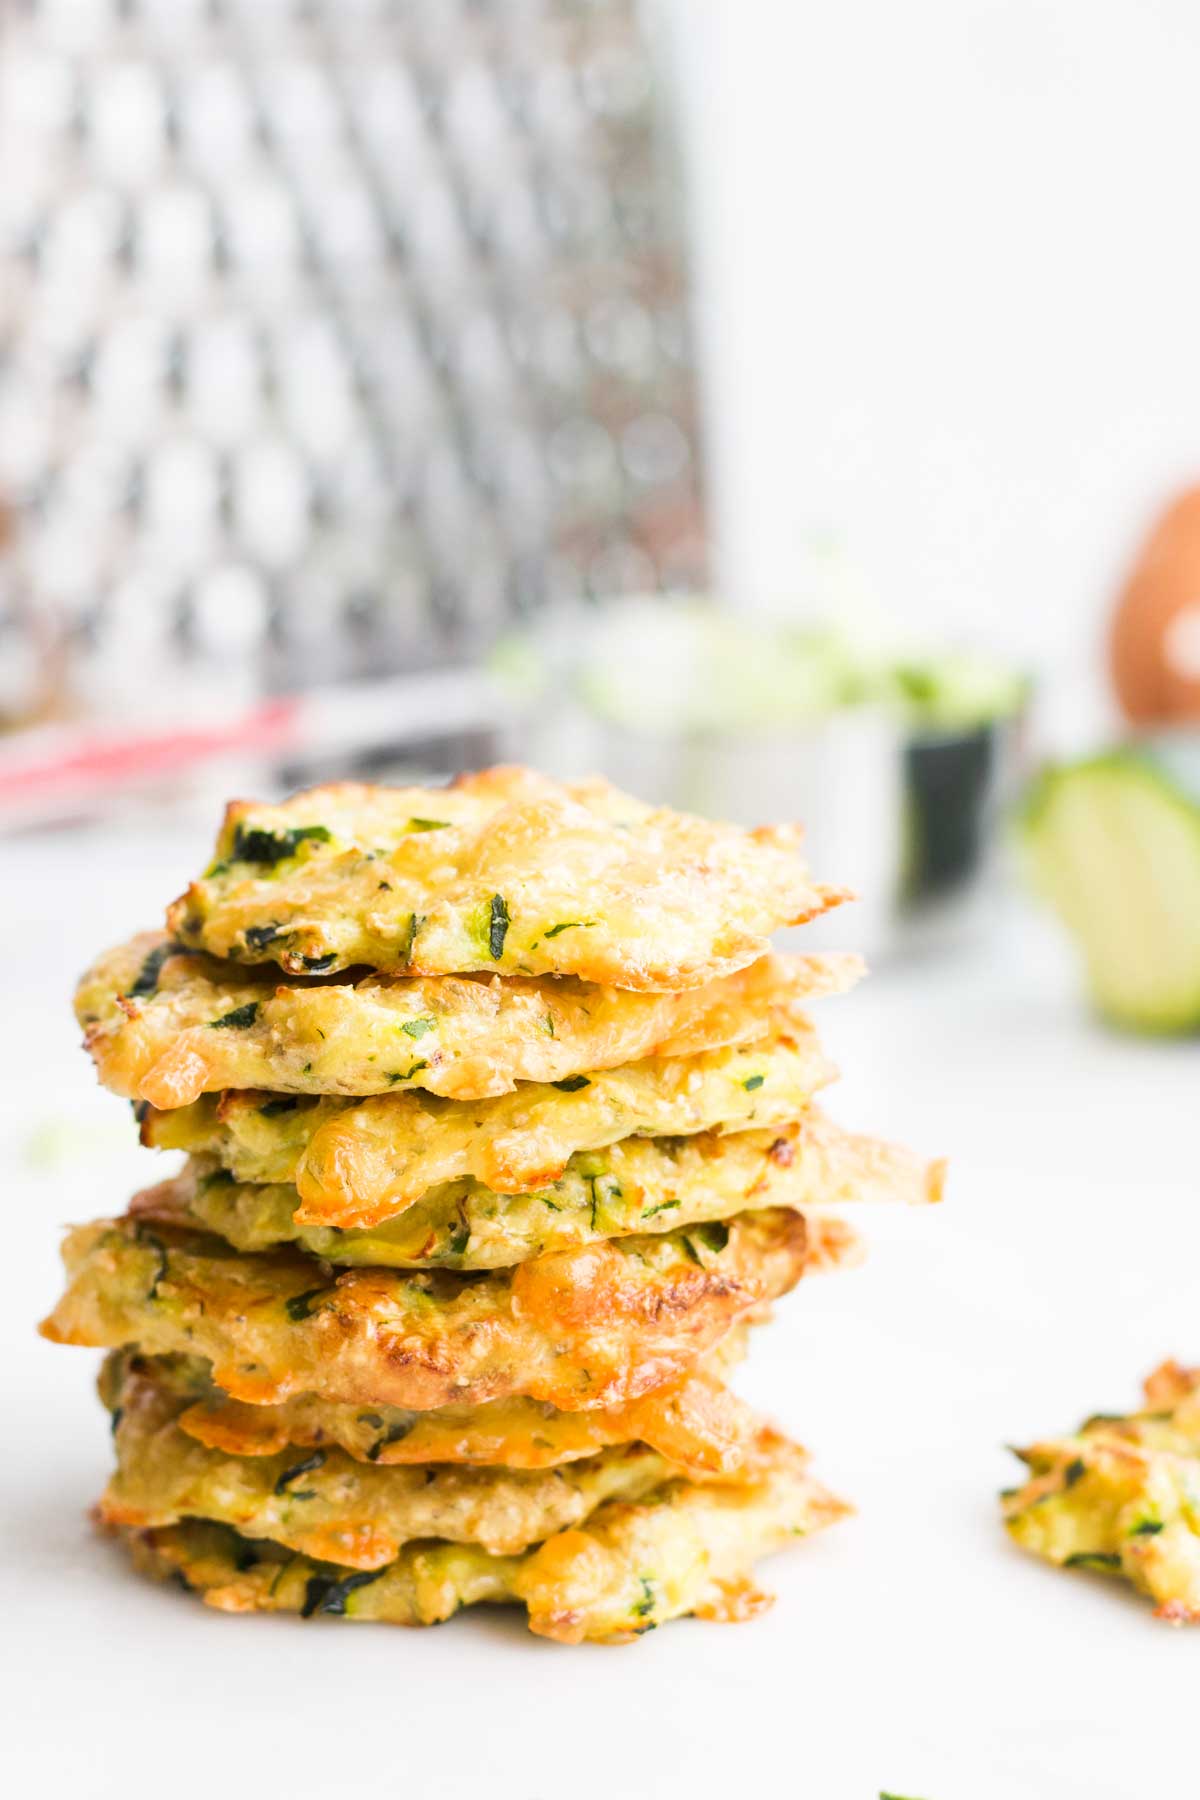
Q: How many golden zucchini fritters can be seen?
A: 9